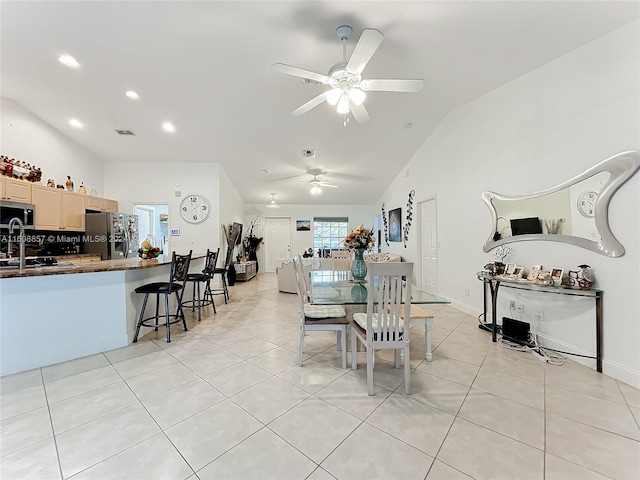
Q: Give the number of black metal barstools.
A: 3